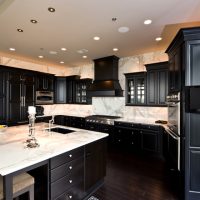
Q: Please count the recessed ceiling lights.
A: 12